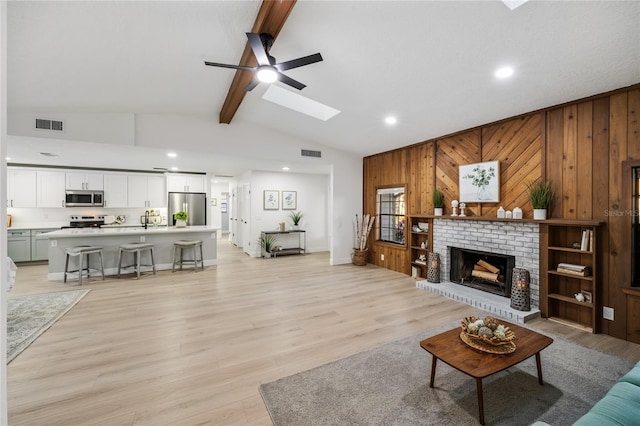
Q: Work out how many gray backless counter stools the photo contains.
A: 3